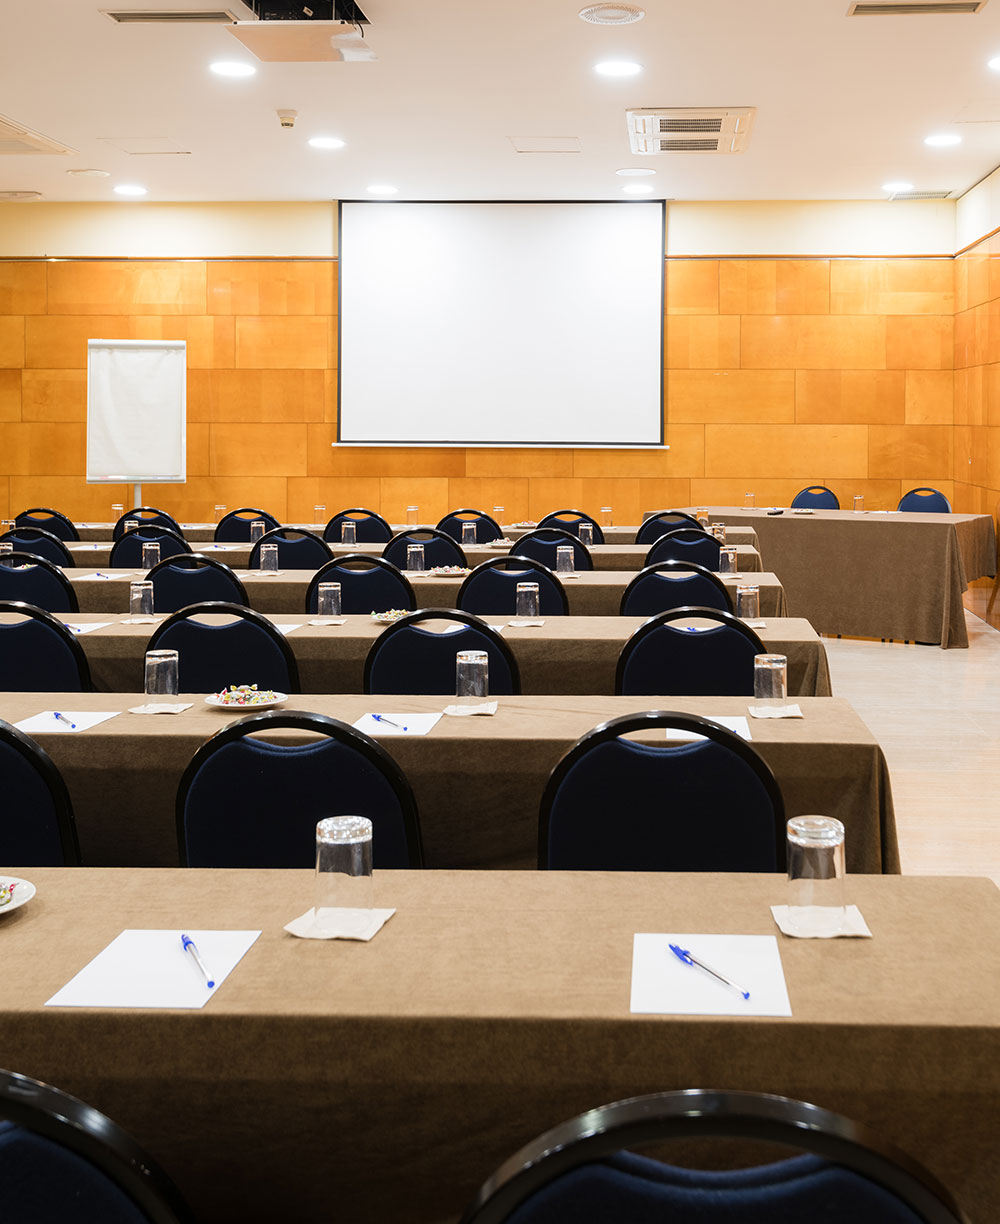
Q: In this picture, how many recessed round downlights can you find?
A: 9